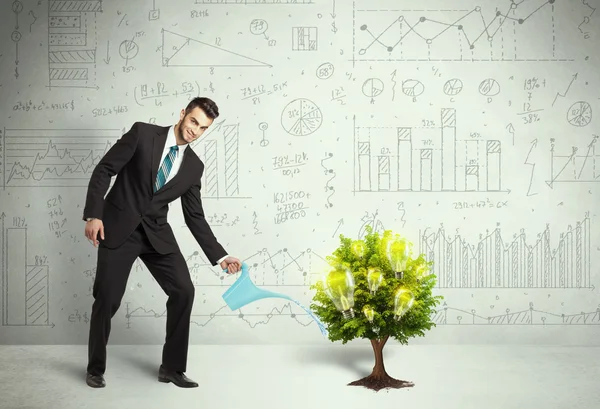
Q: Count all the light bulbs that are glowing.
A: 7